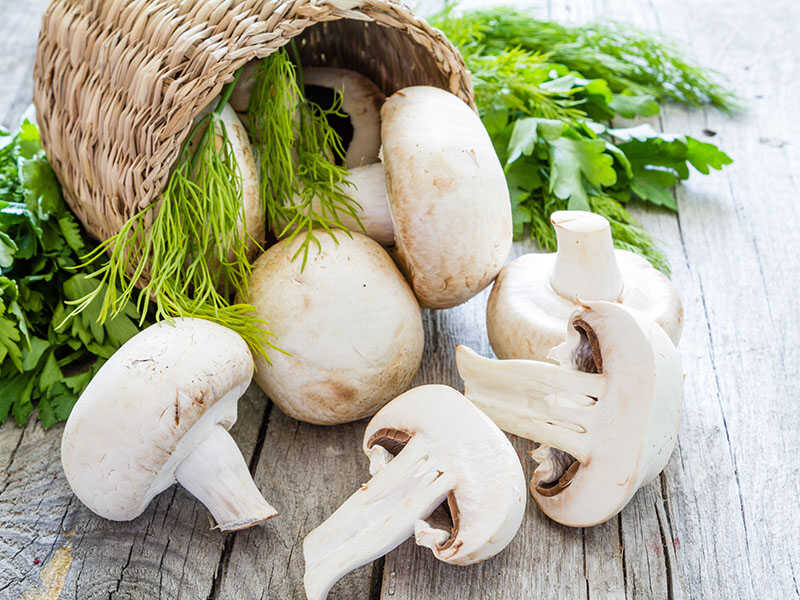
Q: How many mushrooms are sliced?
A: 2